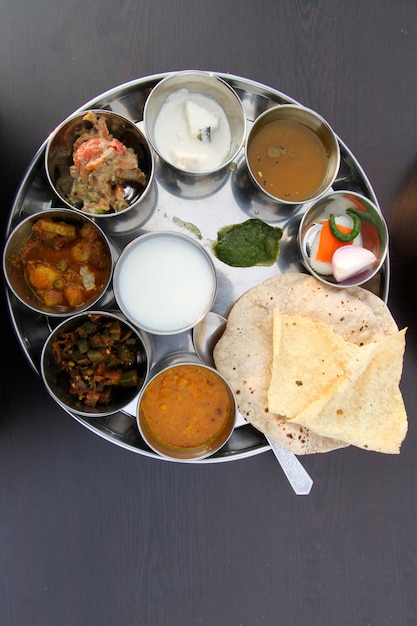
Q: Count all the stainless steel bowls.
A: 8